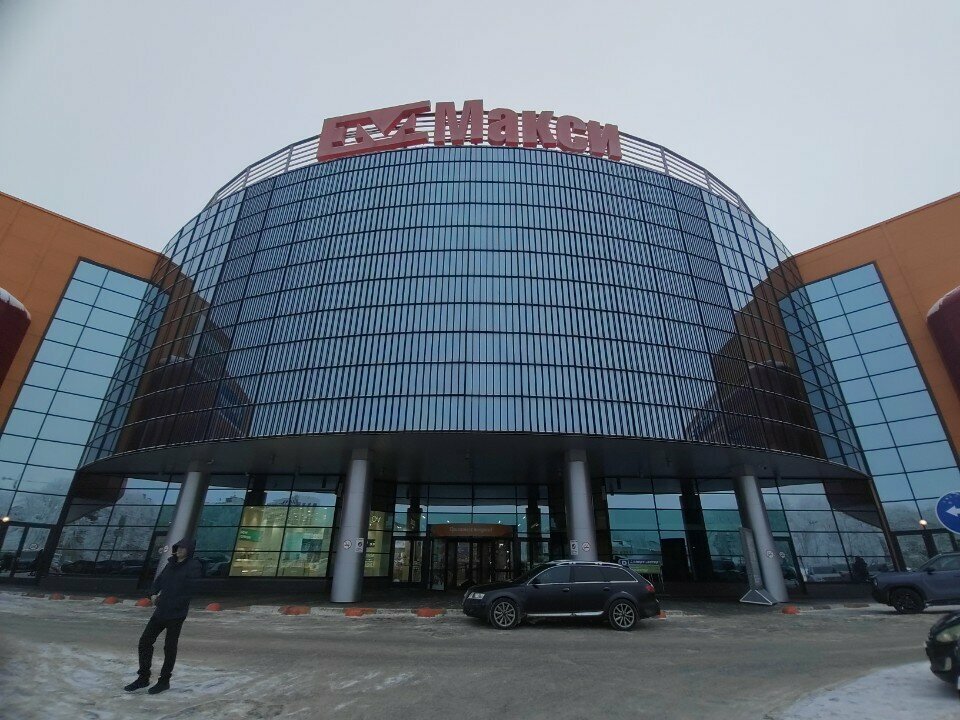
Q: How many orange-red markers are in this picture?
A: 9